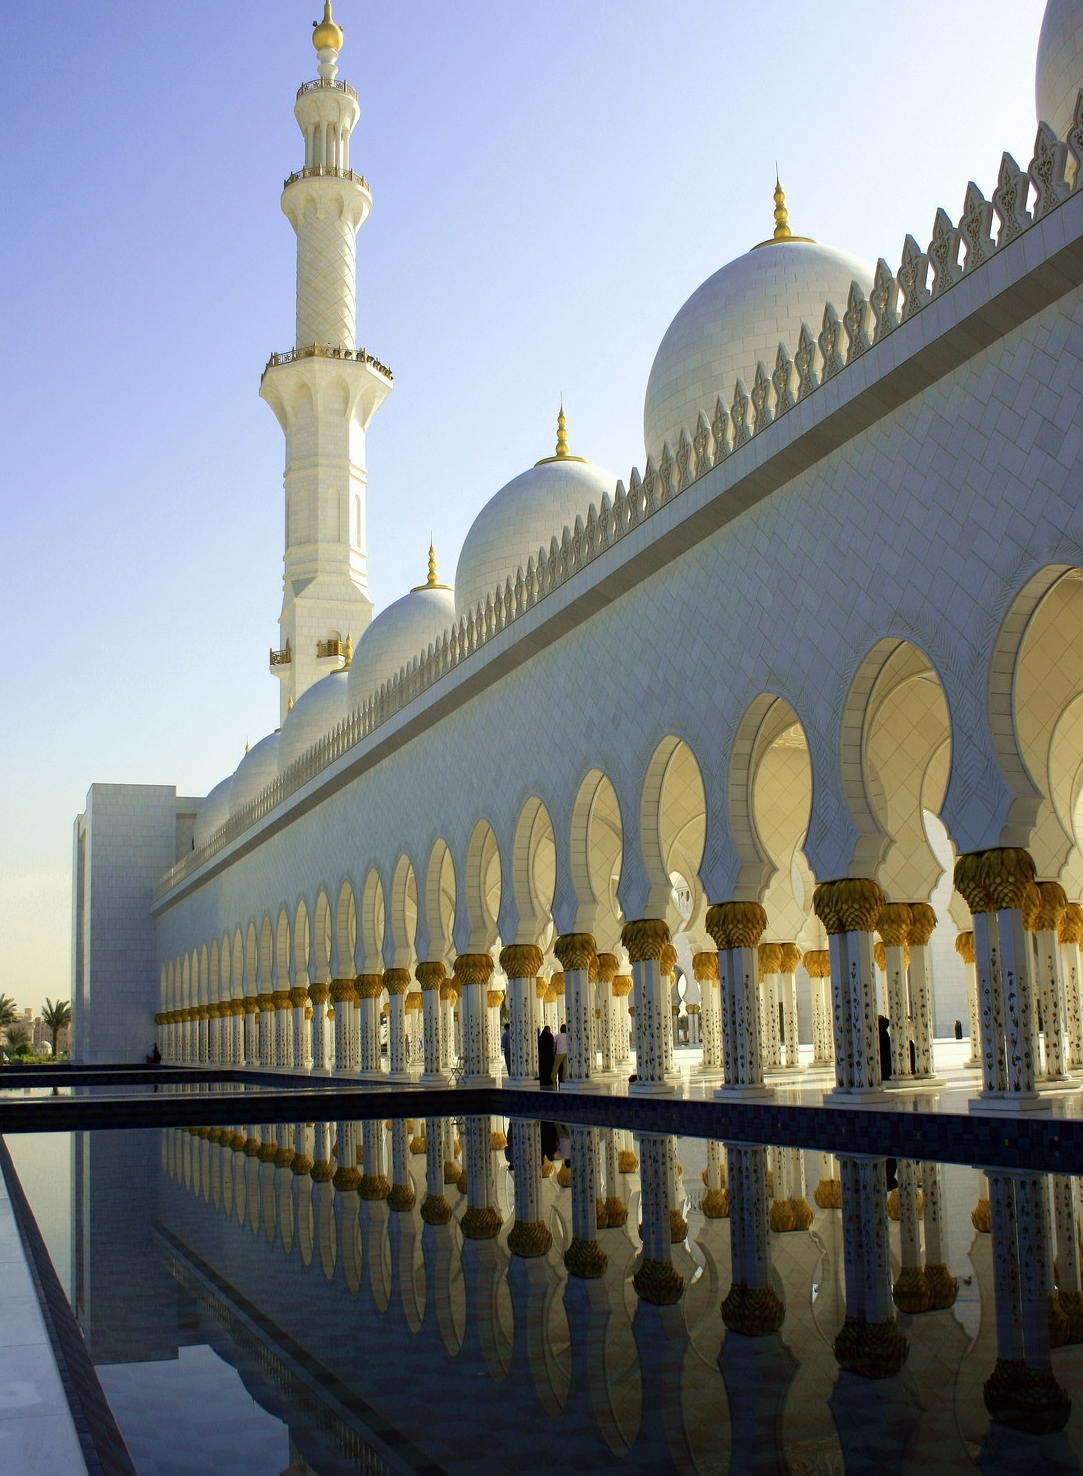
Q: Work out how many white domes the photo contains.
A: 7